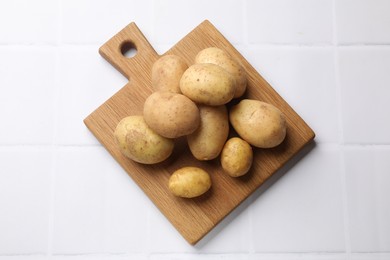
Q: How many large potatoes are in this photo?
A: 7